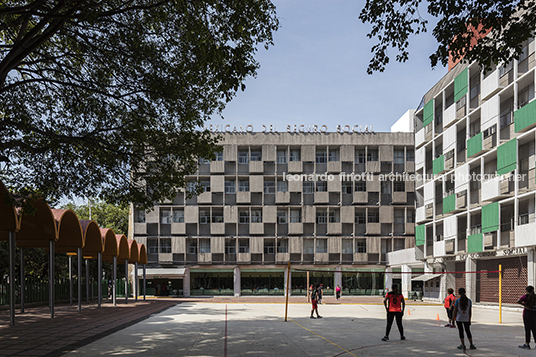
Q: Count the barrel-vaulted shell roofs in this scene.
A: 8